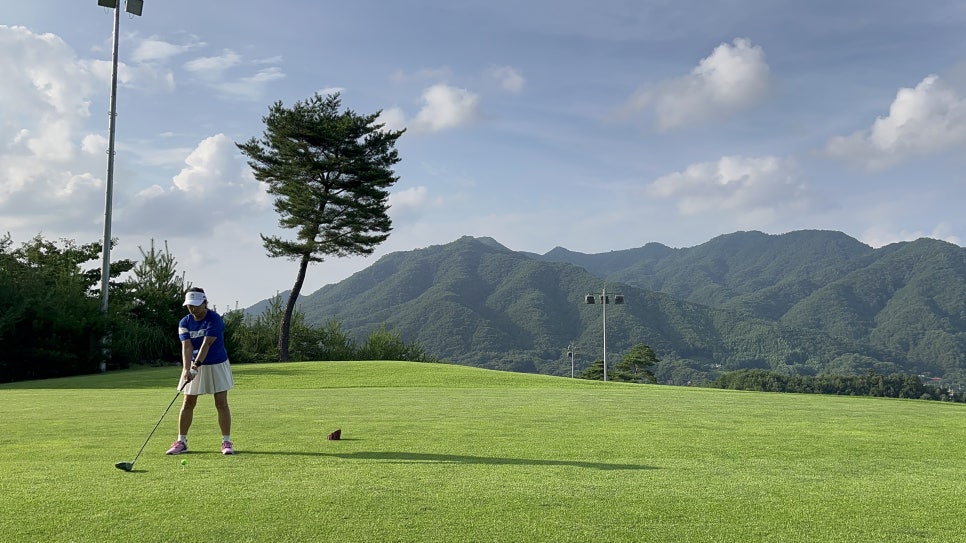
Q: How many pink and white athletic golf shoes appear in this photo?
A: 2